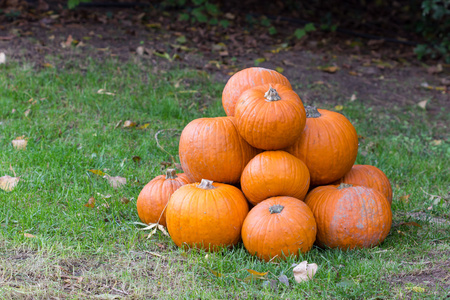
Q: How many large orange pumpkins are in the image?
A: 10